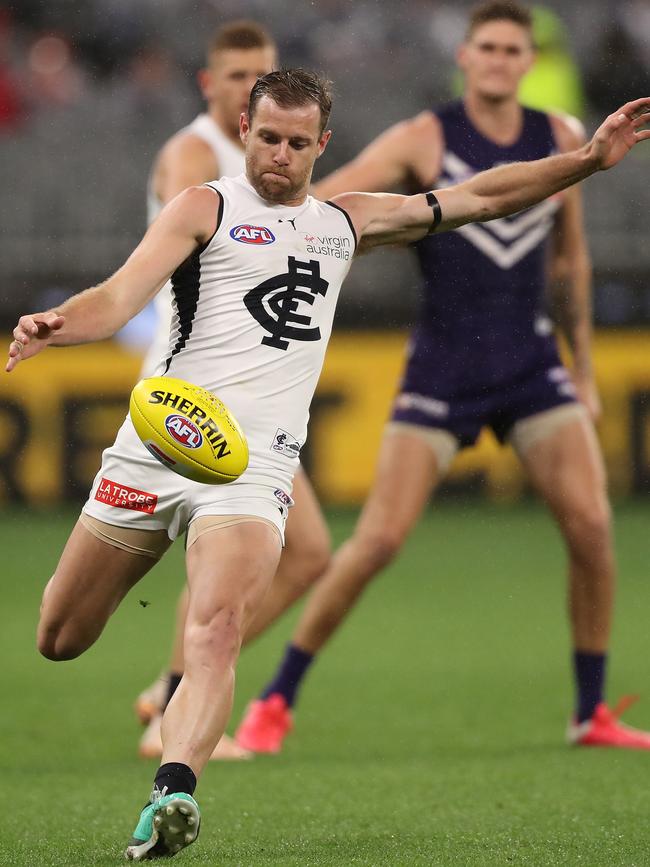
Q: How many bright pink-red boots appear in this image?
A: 2